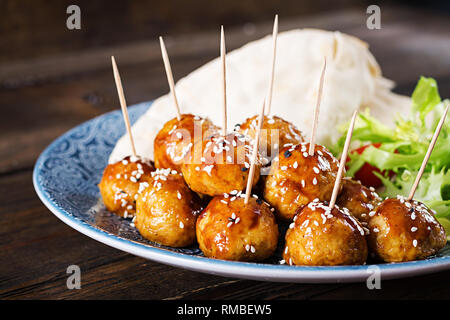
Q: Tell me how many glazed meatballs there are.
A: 10